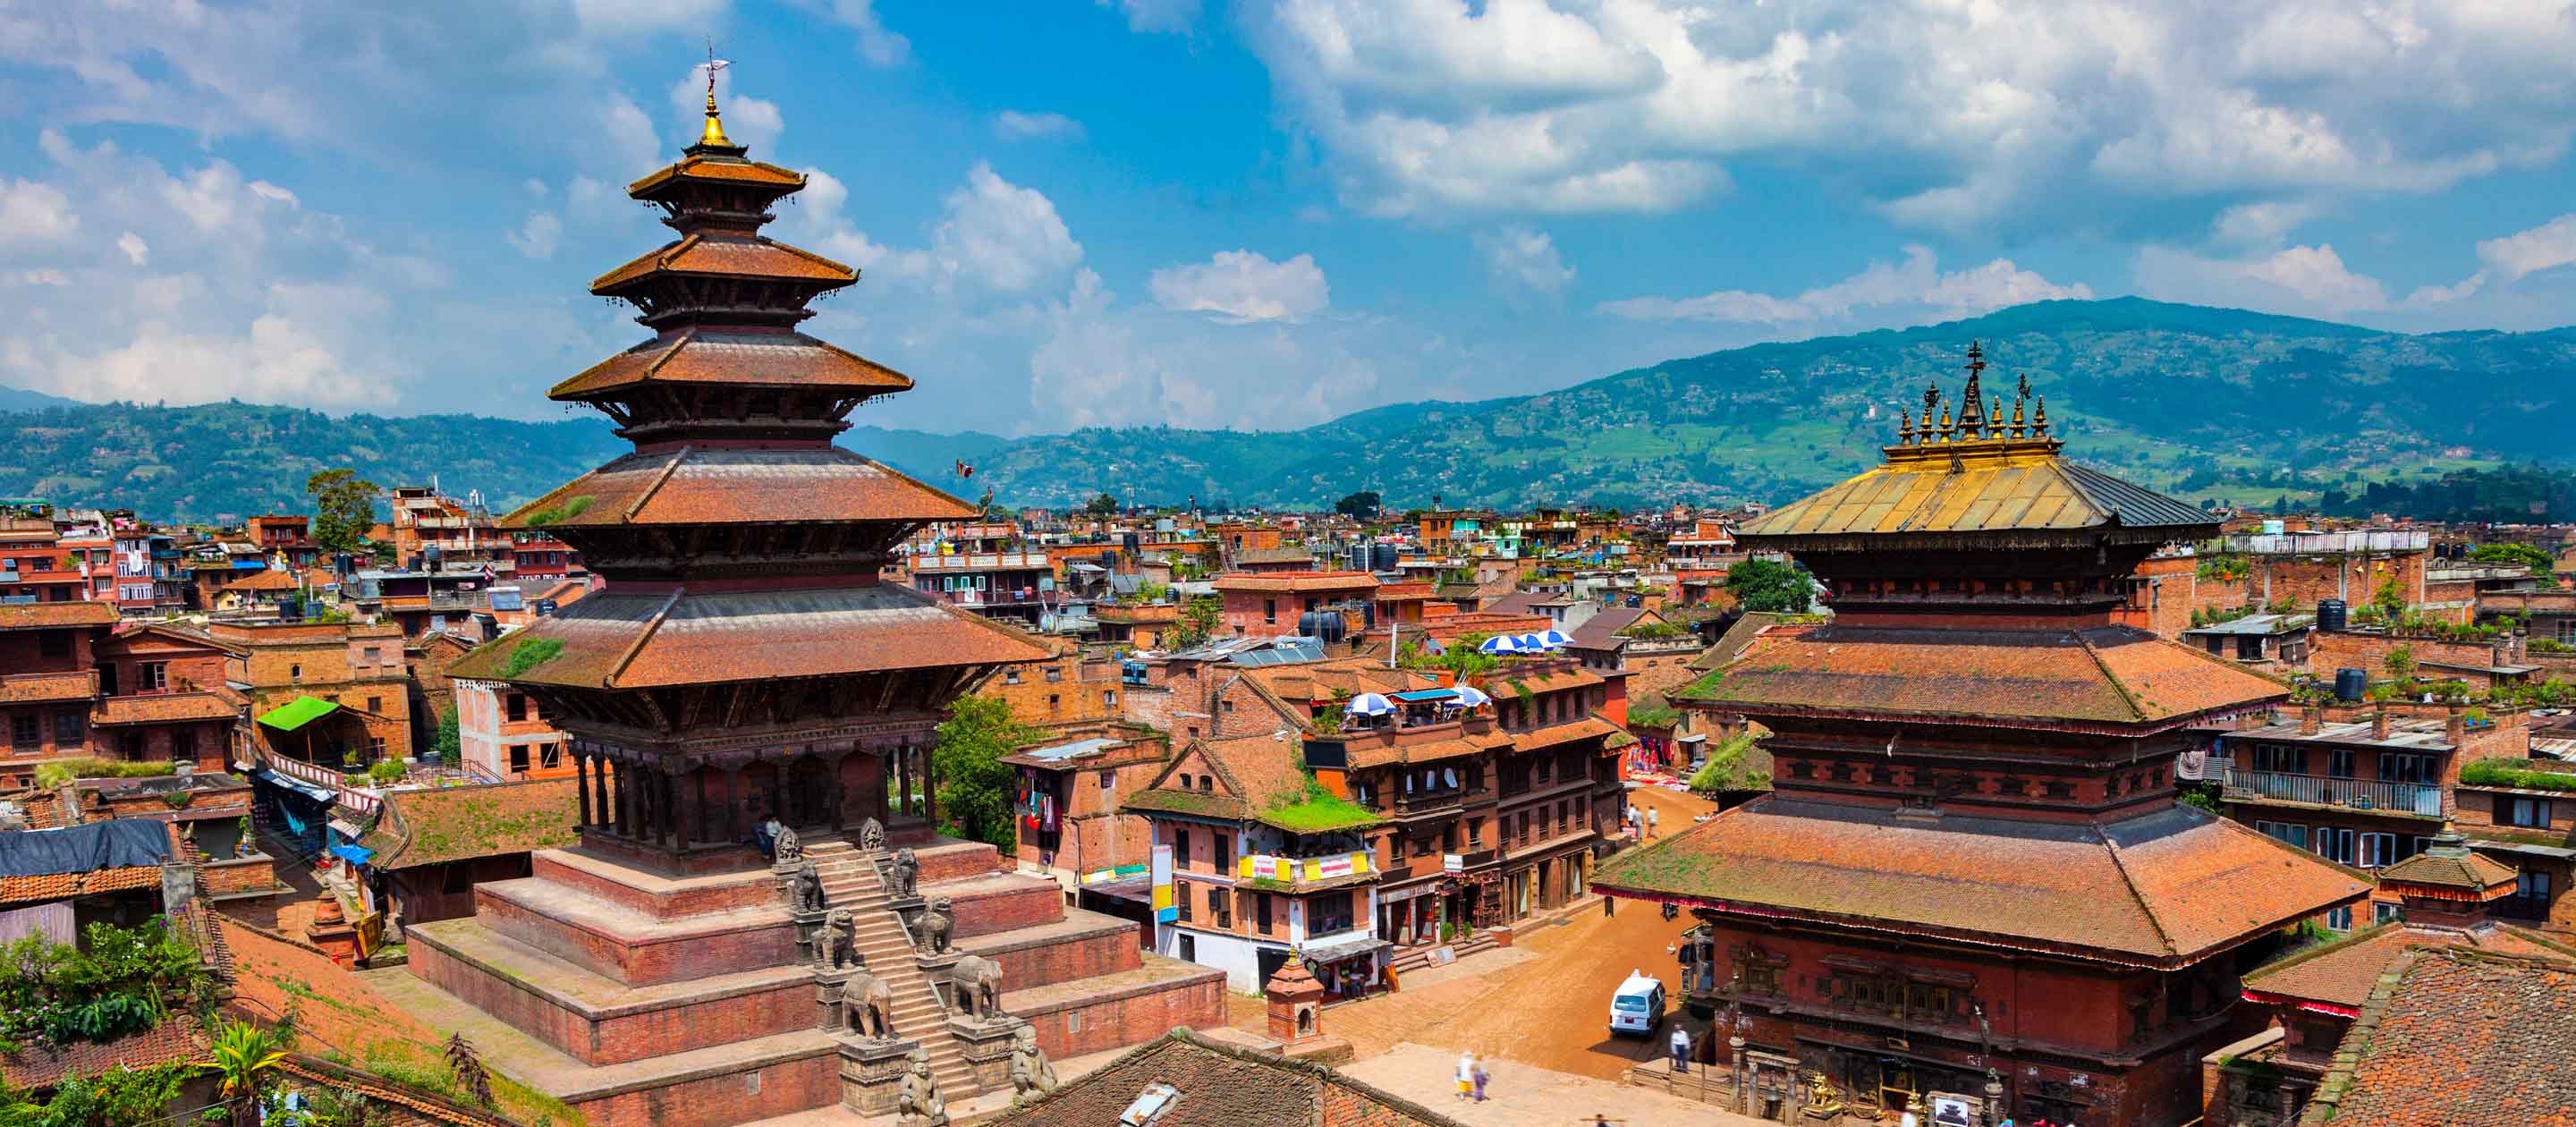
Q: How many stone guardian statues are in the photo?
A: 10